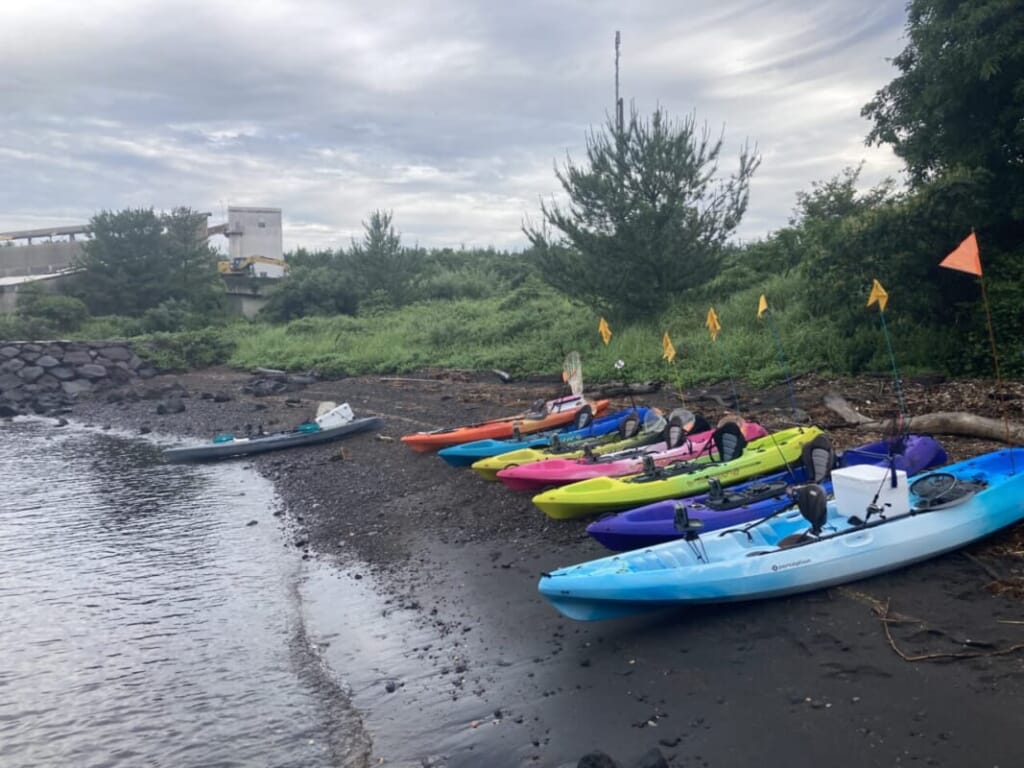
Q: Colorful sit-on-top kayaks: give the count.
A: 7